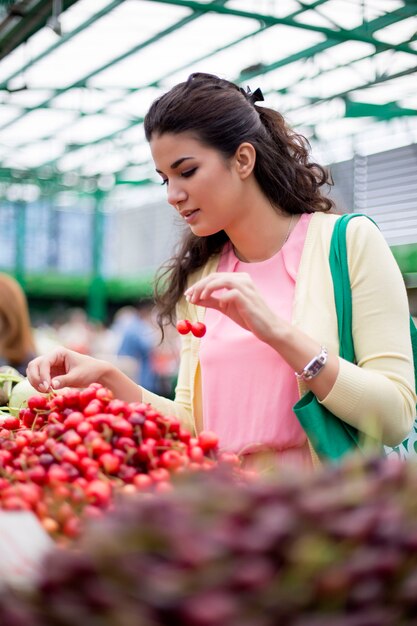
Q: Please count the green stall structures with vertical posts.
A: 2